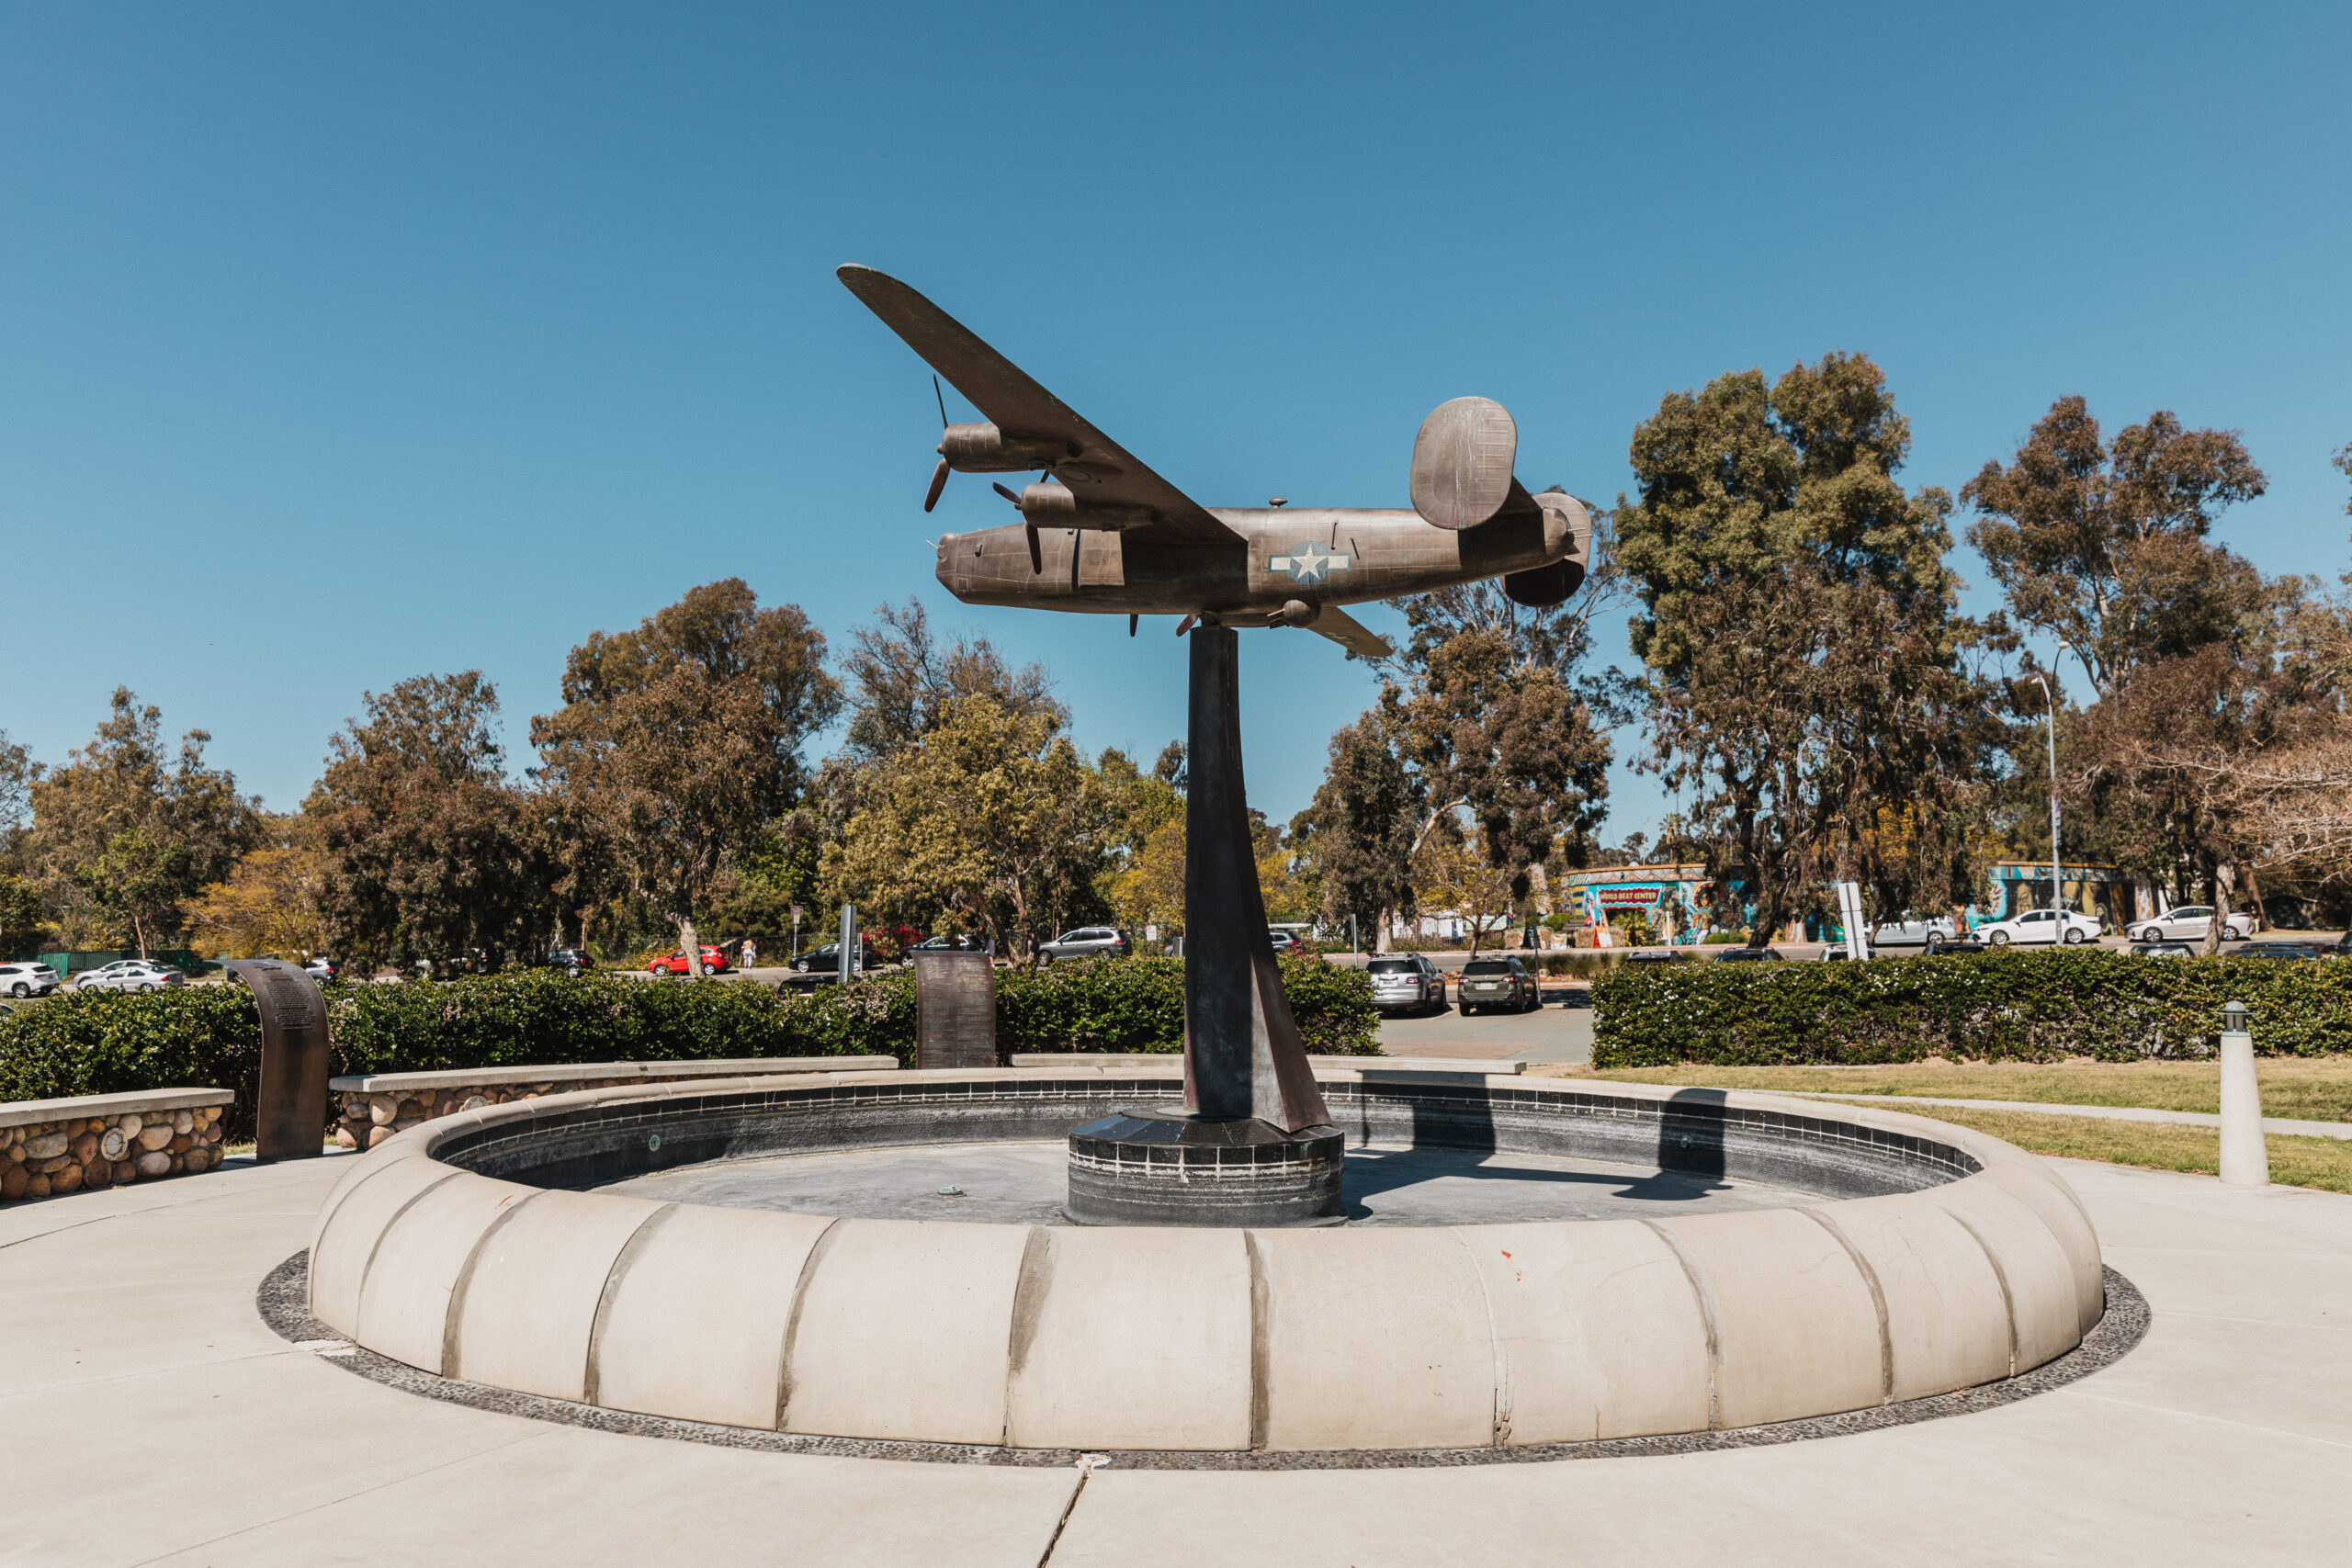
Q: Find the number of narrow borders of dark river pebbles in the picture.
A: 1